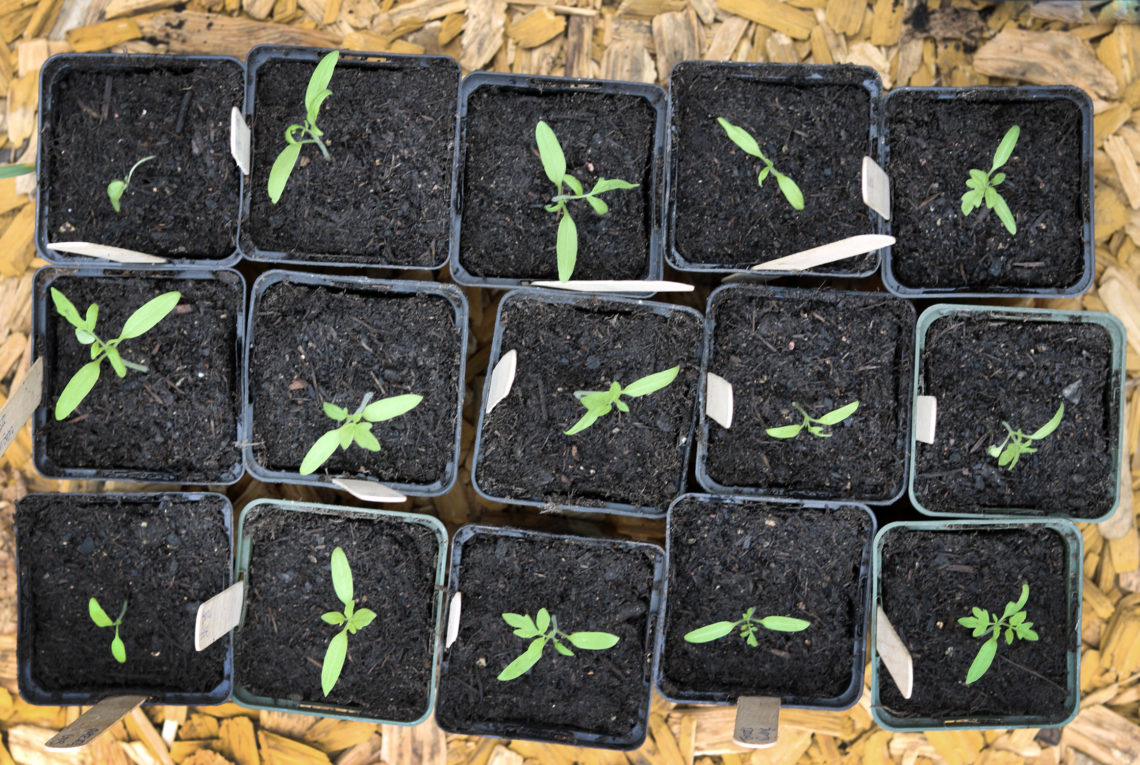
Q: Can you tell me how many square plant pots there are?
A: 15